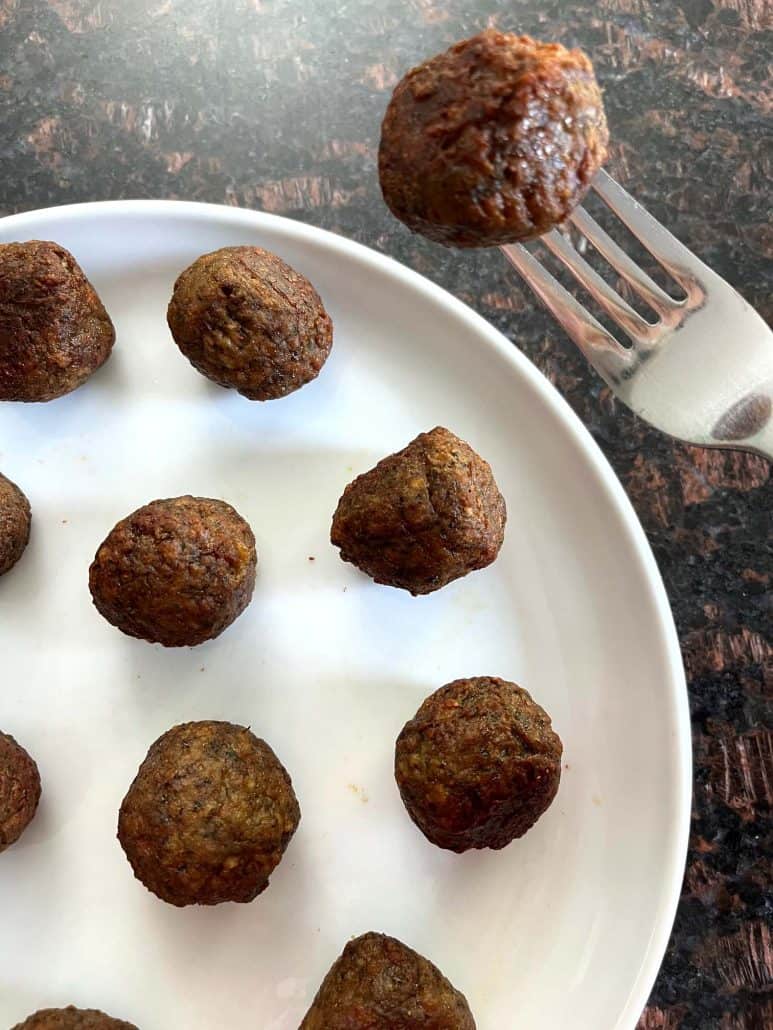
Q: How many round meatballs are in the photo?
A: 11